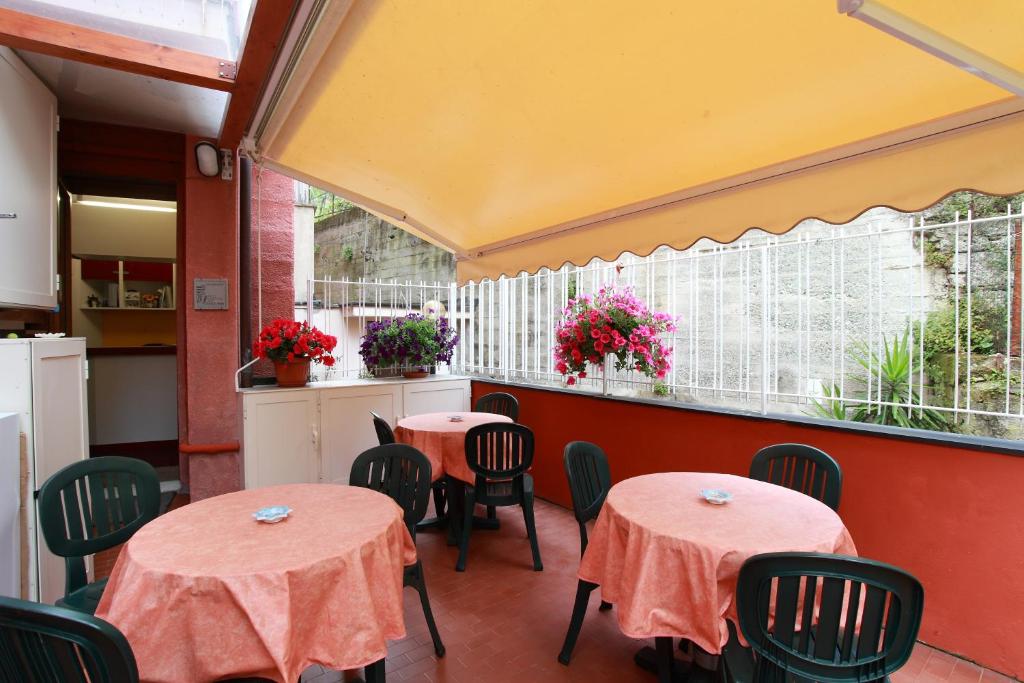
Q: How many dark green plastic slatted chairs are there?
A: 9